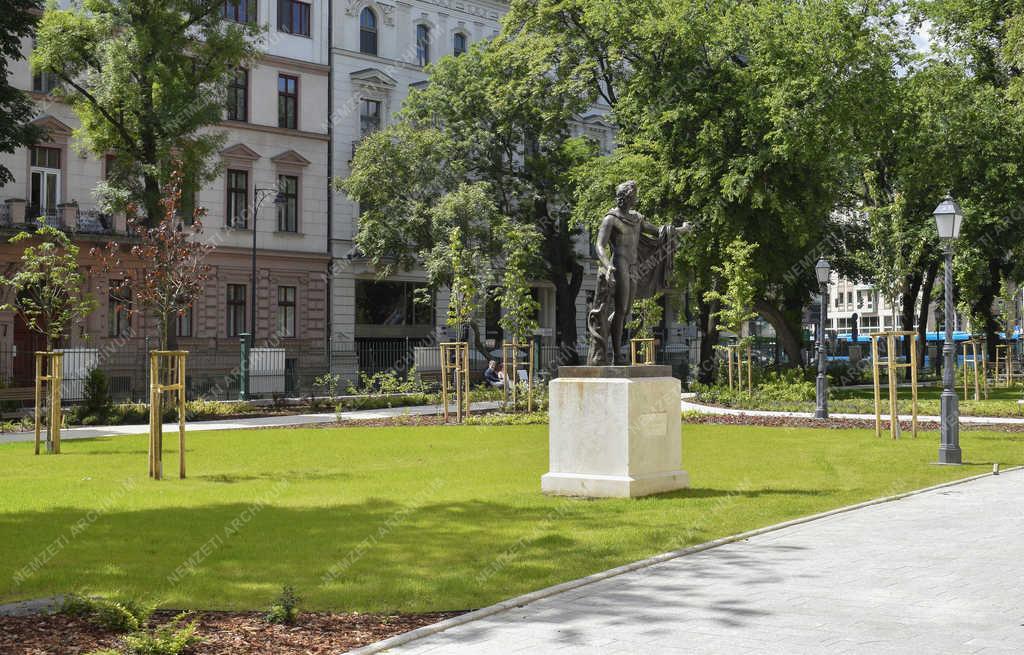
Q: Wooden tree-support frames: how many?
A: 9